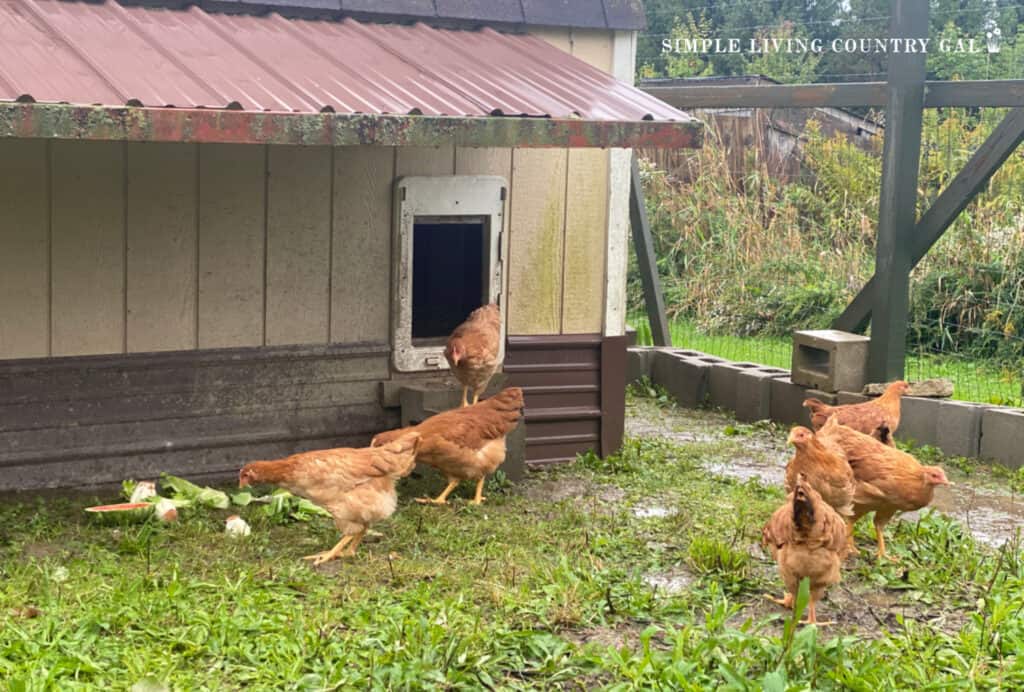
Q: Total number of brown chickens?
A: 7